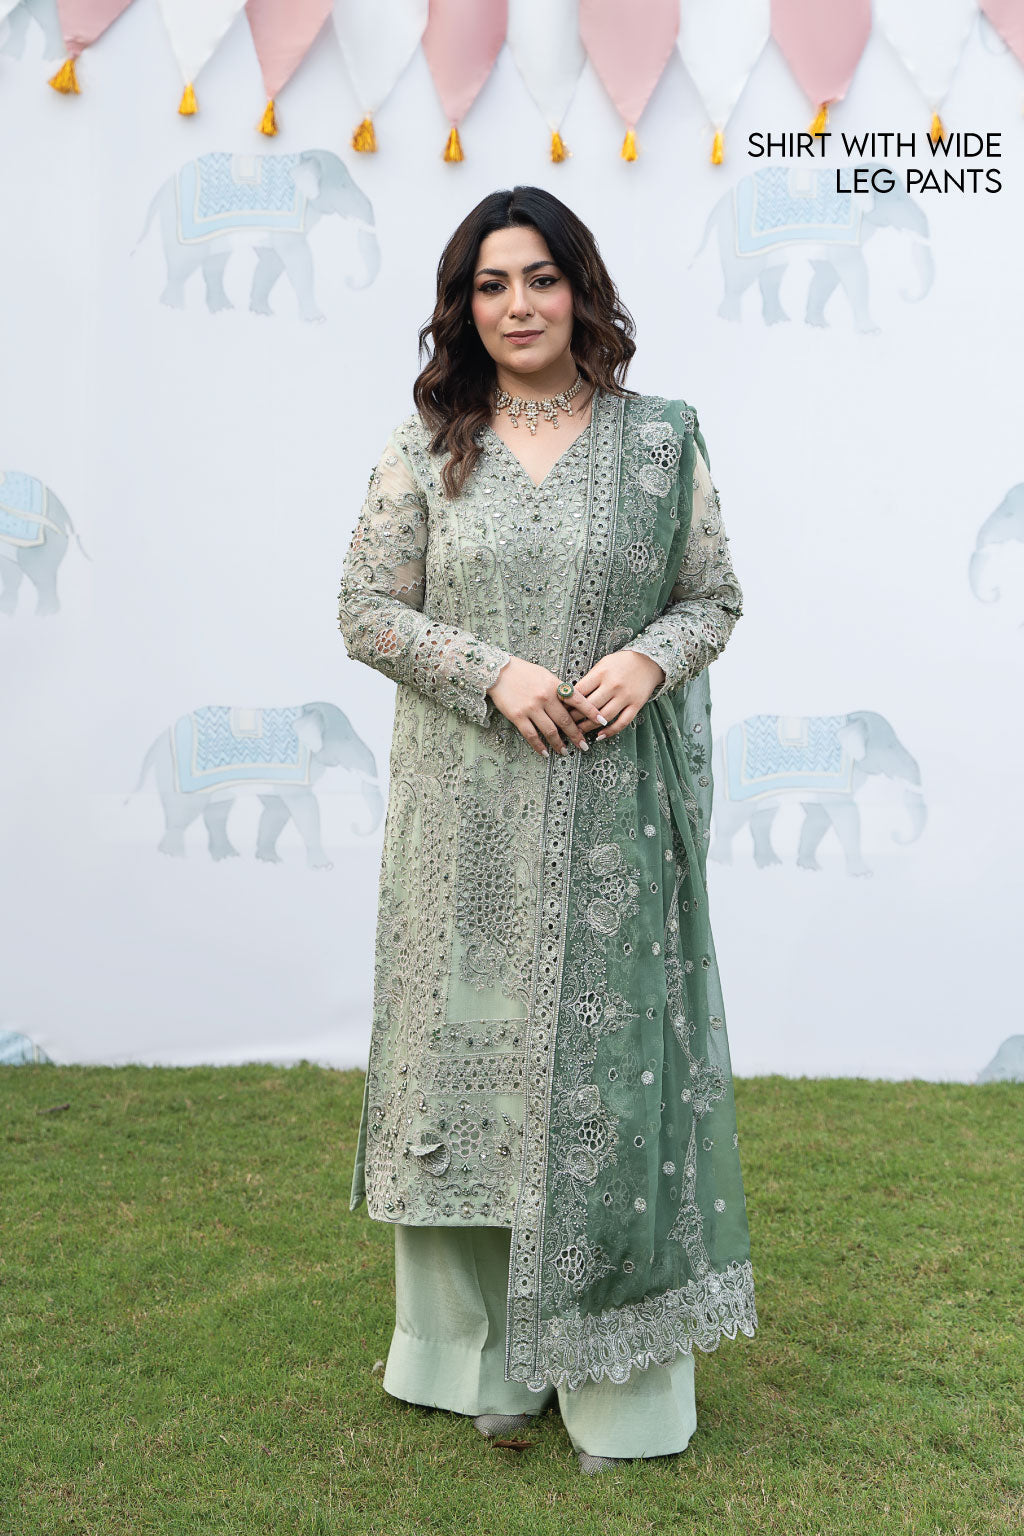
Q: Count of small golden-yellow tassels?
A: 10